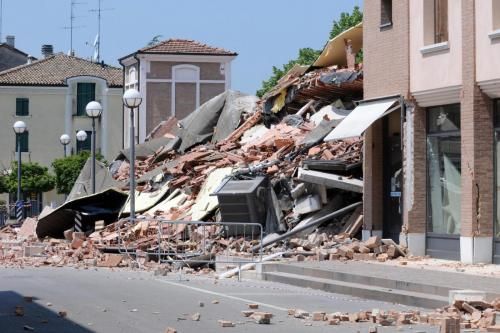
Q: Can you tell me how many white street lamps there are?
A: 5